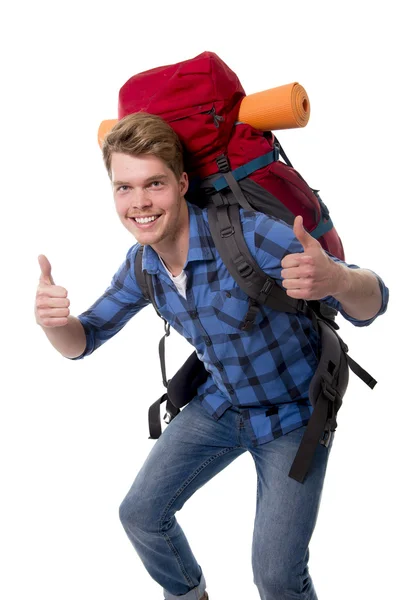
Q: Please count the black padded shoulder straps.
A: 2